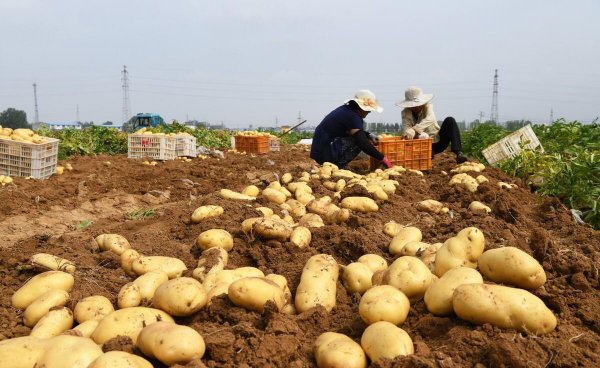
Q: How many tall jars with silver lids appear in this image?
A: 0